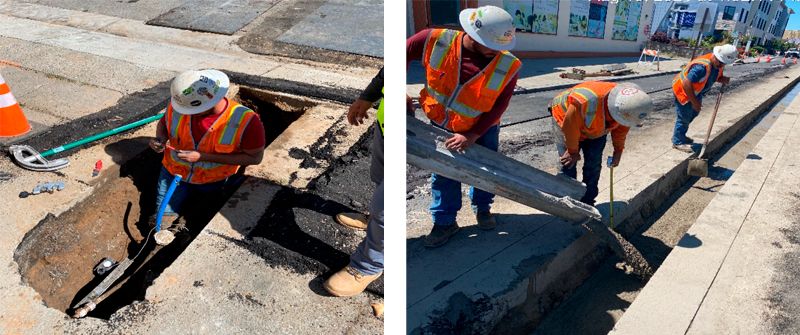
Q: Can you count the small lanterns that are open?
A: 0